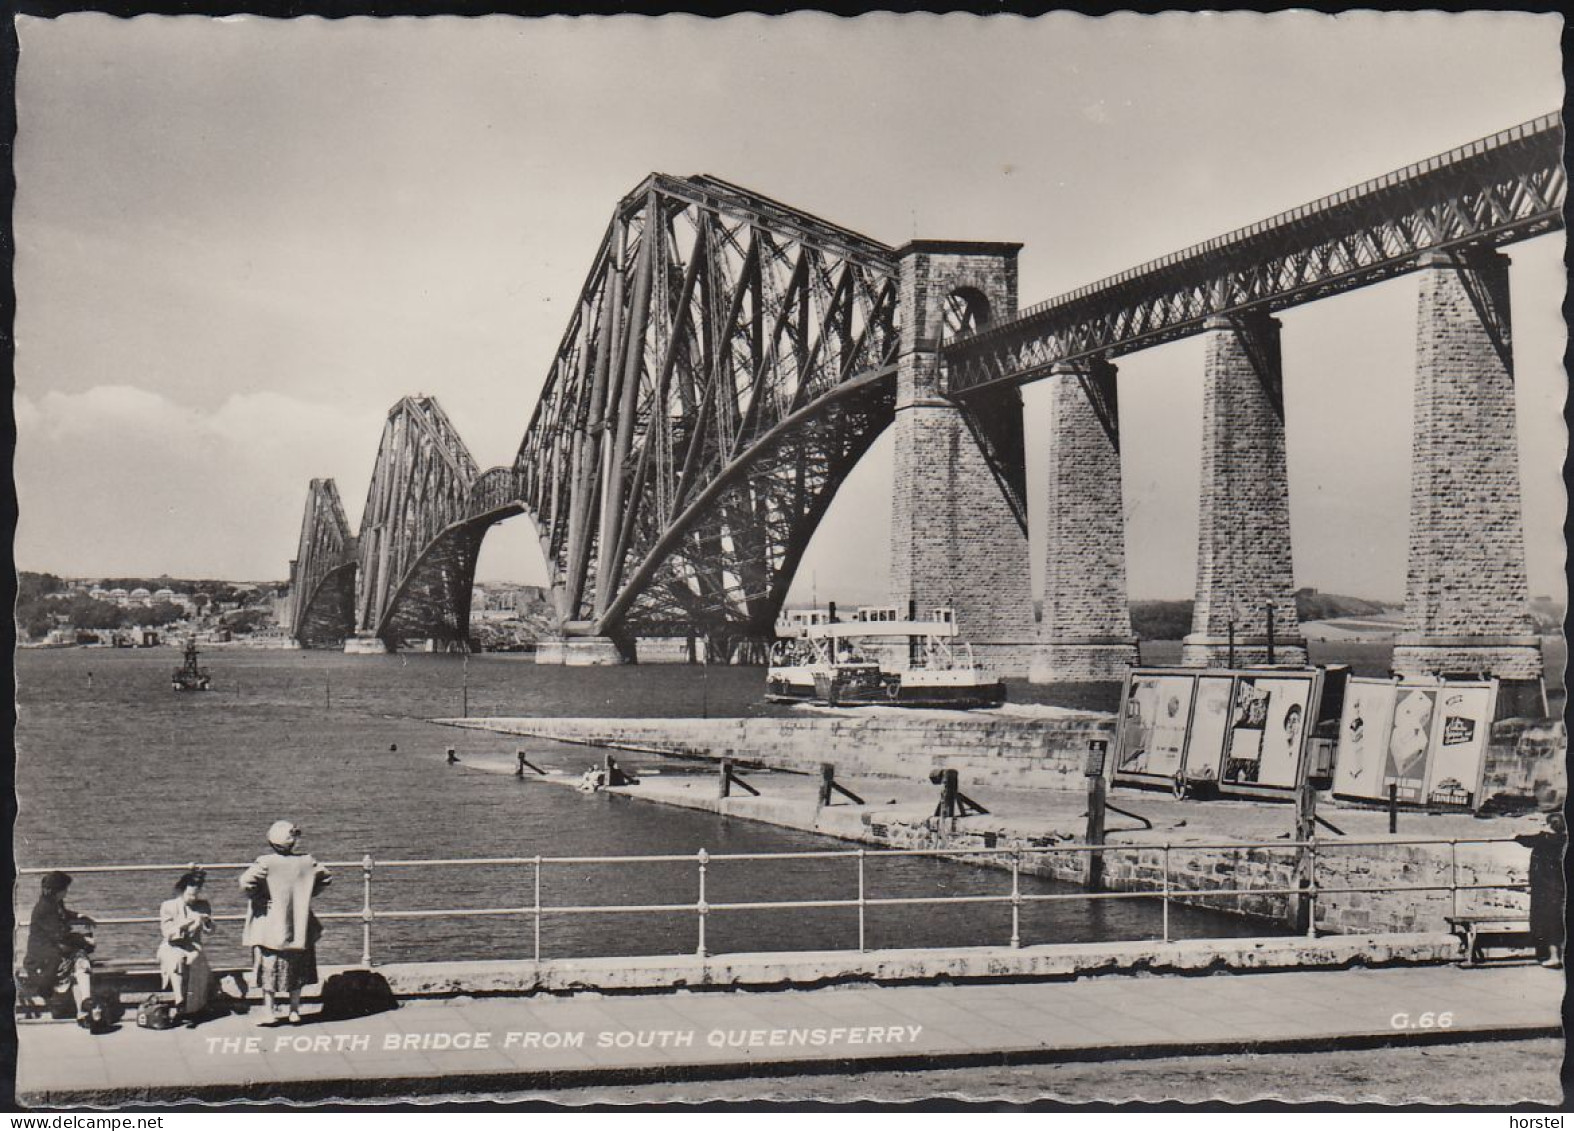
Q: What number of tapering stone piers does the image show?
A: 4